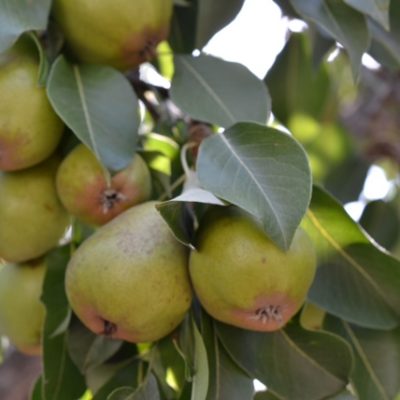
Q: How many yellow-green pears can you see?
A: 7